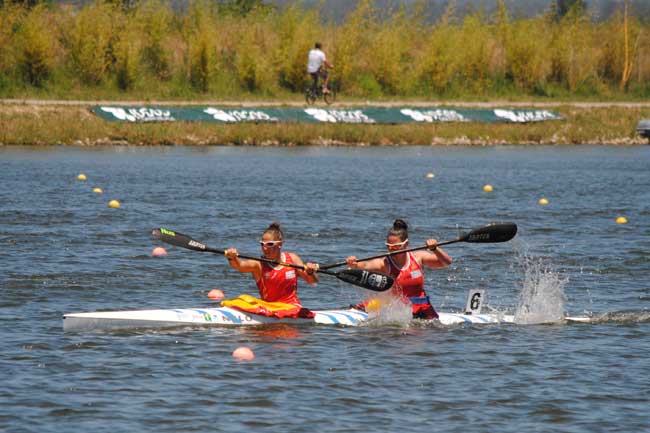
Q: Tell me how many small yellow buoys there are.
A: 7